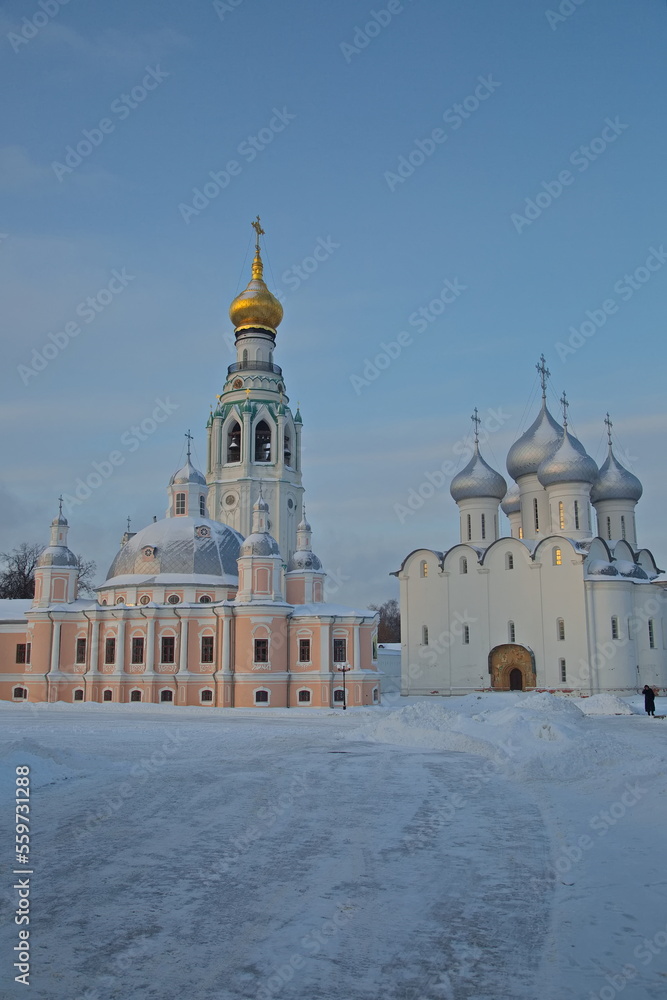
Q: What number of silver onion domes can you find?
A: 5